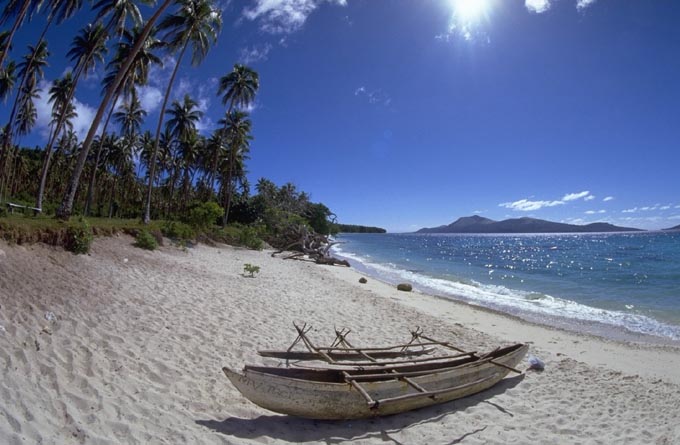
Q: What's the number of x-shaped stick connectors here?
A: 3